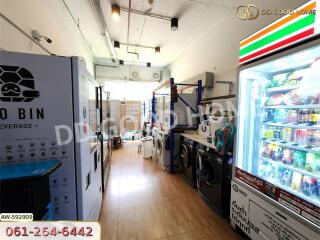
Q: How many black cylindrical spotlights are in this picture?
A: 6